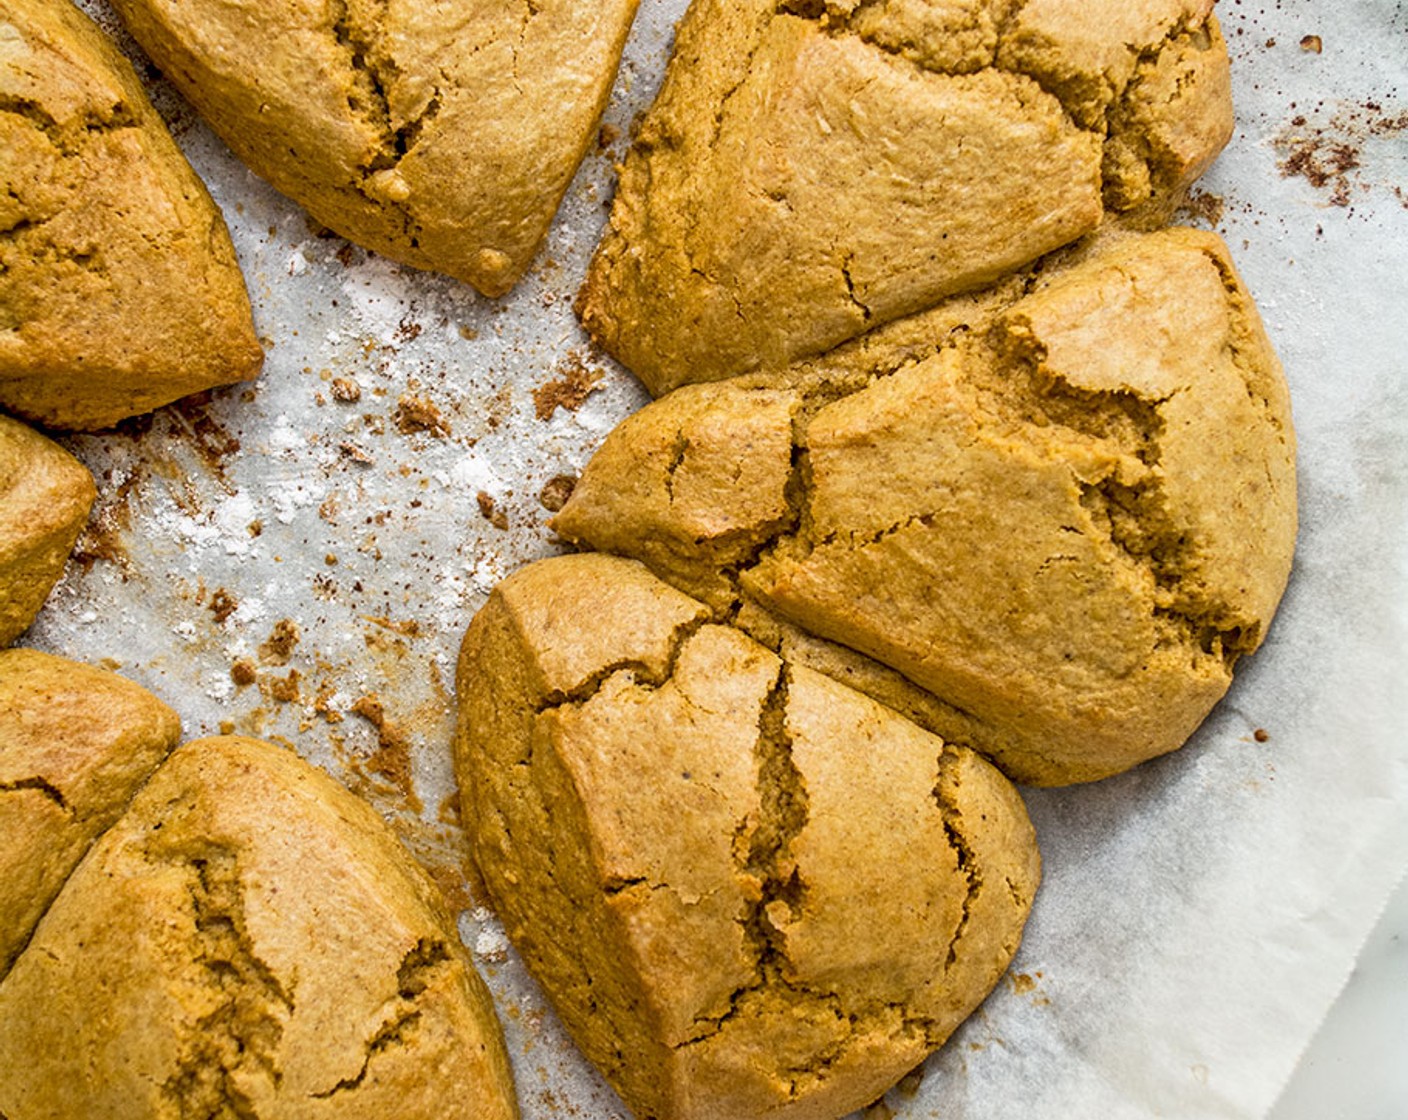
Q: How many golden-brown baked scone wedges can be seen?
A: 8